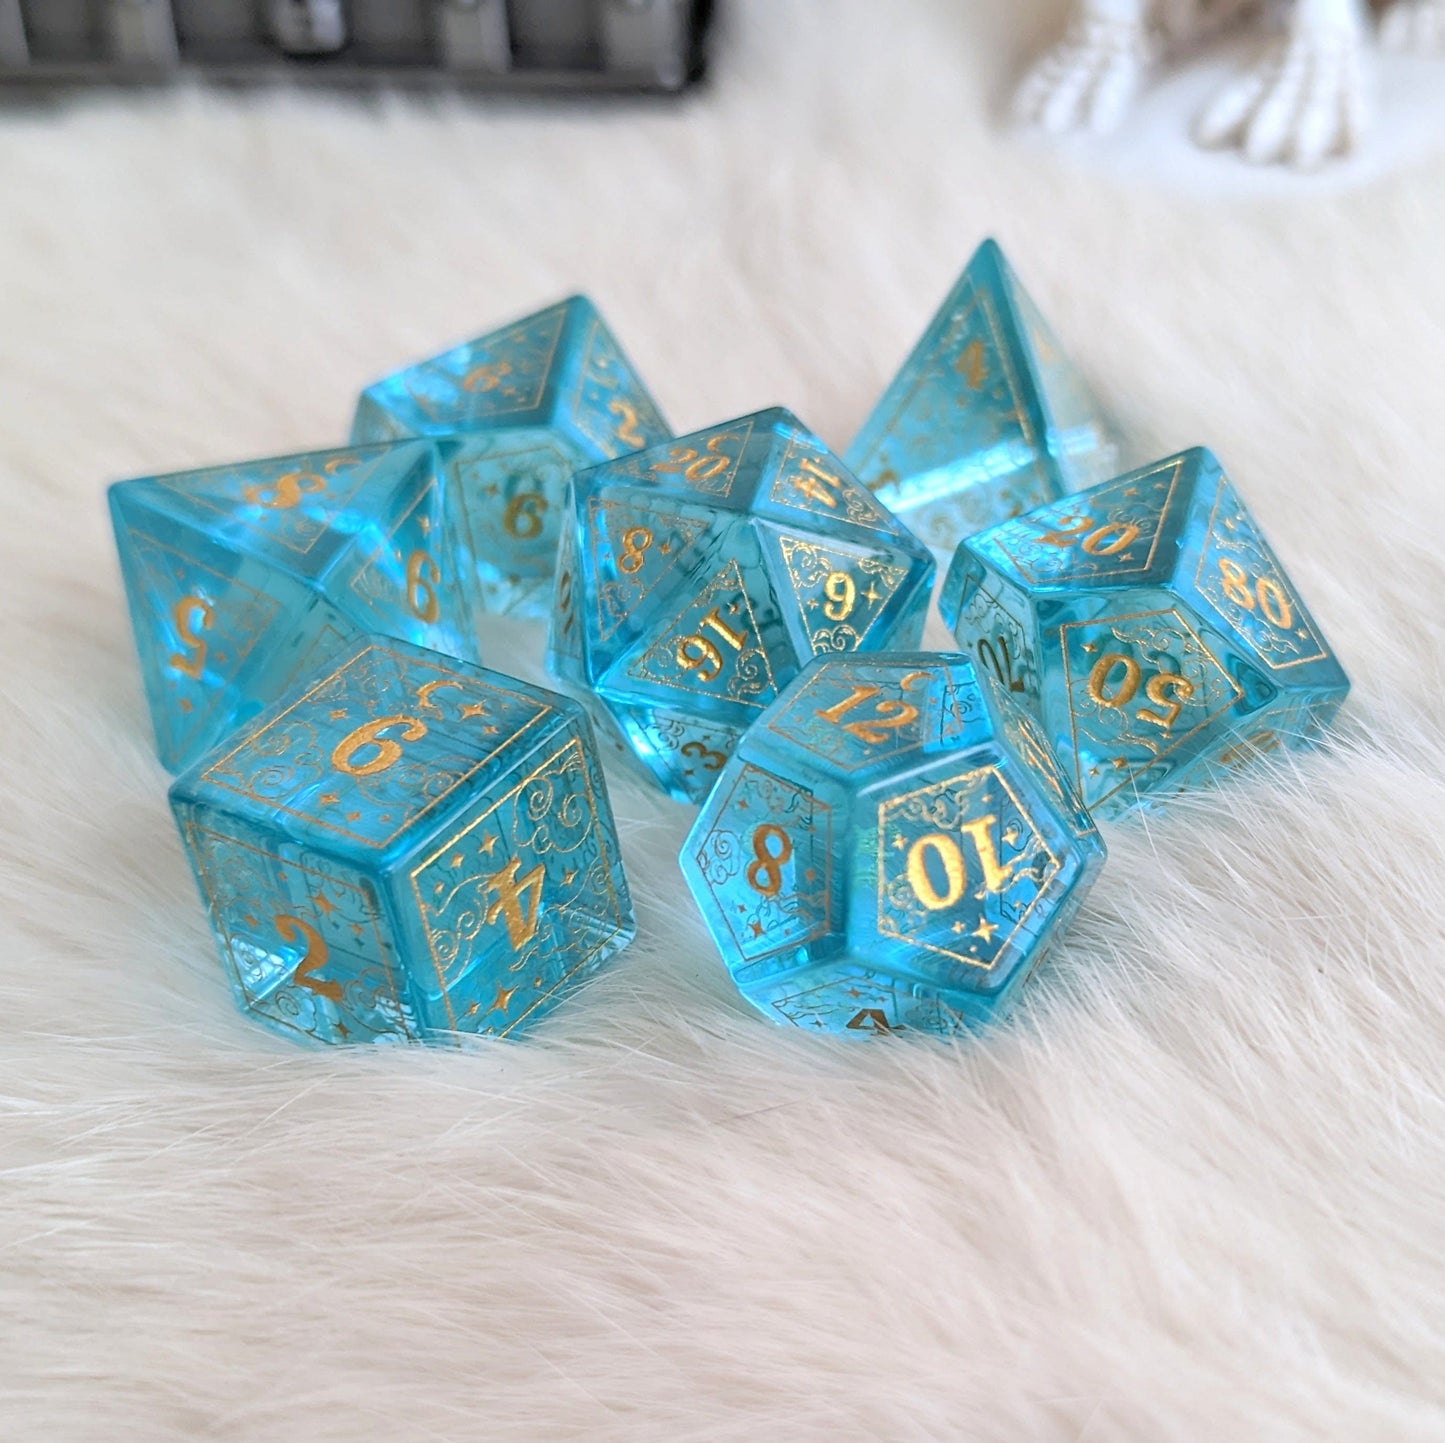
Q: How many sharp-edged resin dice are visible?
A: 7